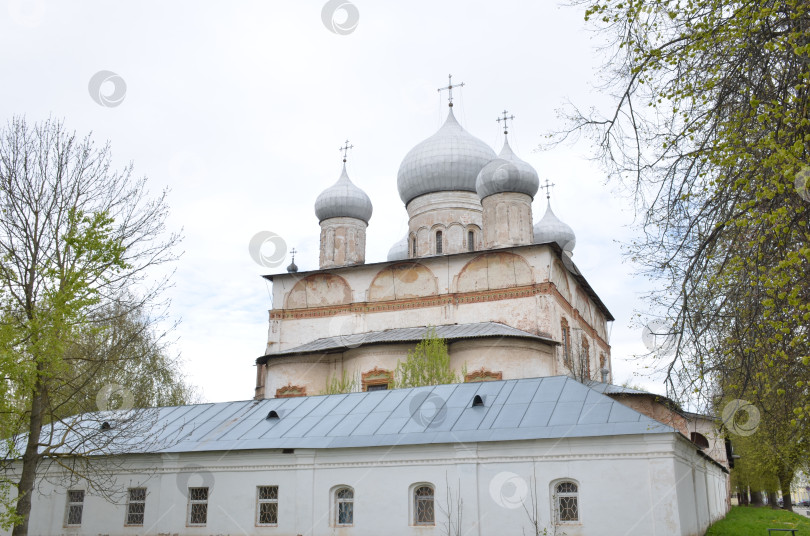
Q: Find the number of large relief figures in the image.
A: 0